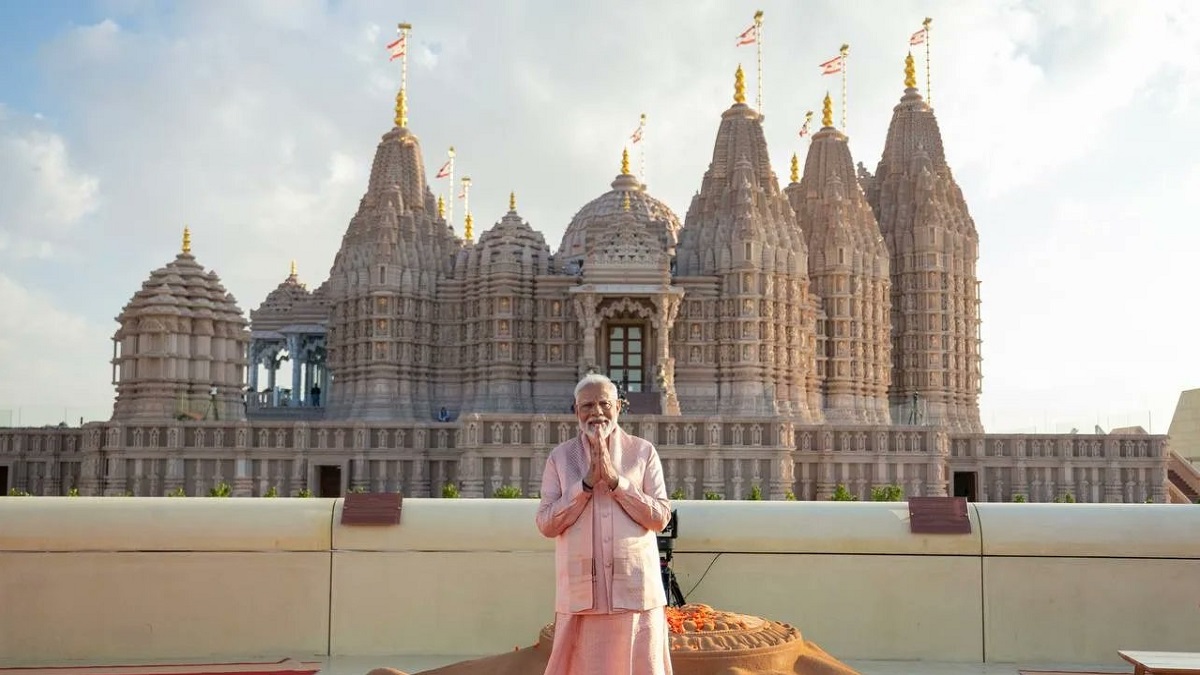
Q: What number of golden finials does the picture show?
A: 12